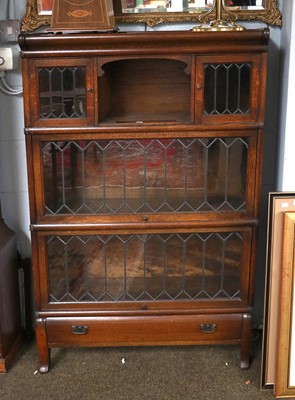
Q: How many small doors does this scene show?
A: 2